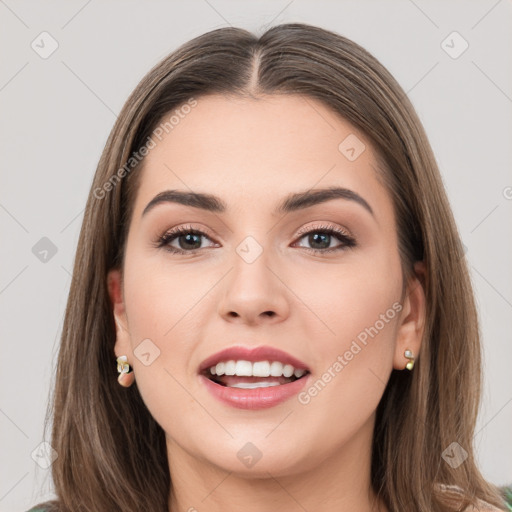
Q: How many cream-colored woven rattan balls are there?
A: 0